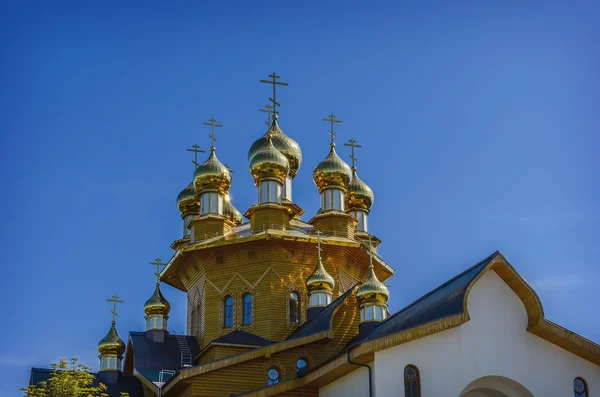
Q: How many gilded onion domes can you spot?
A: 11